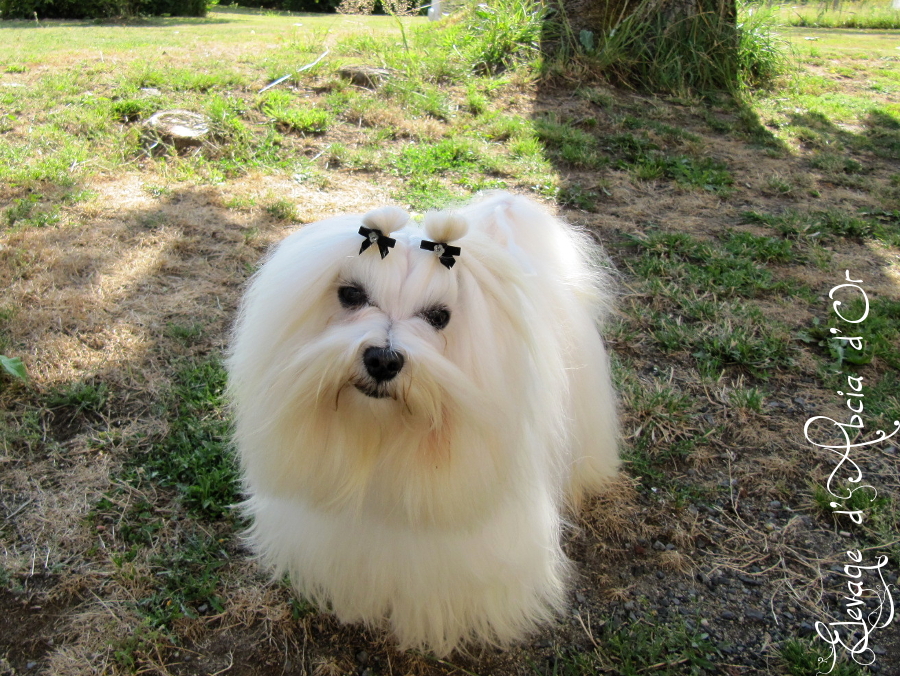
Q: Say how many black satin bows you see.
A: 2